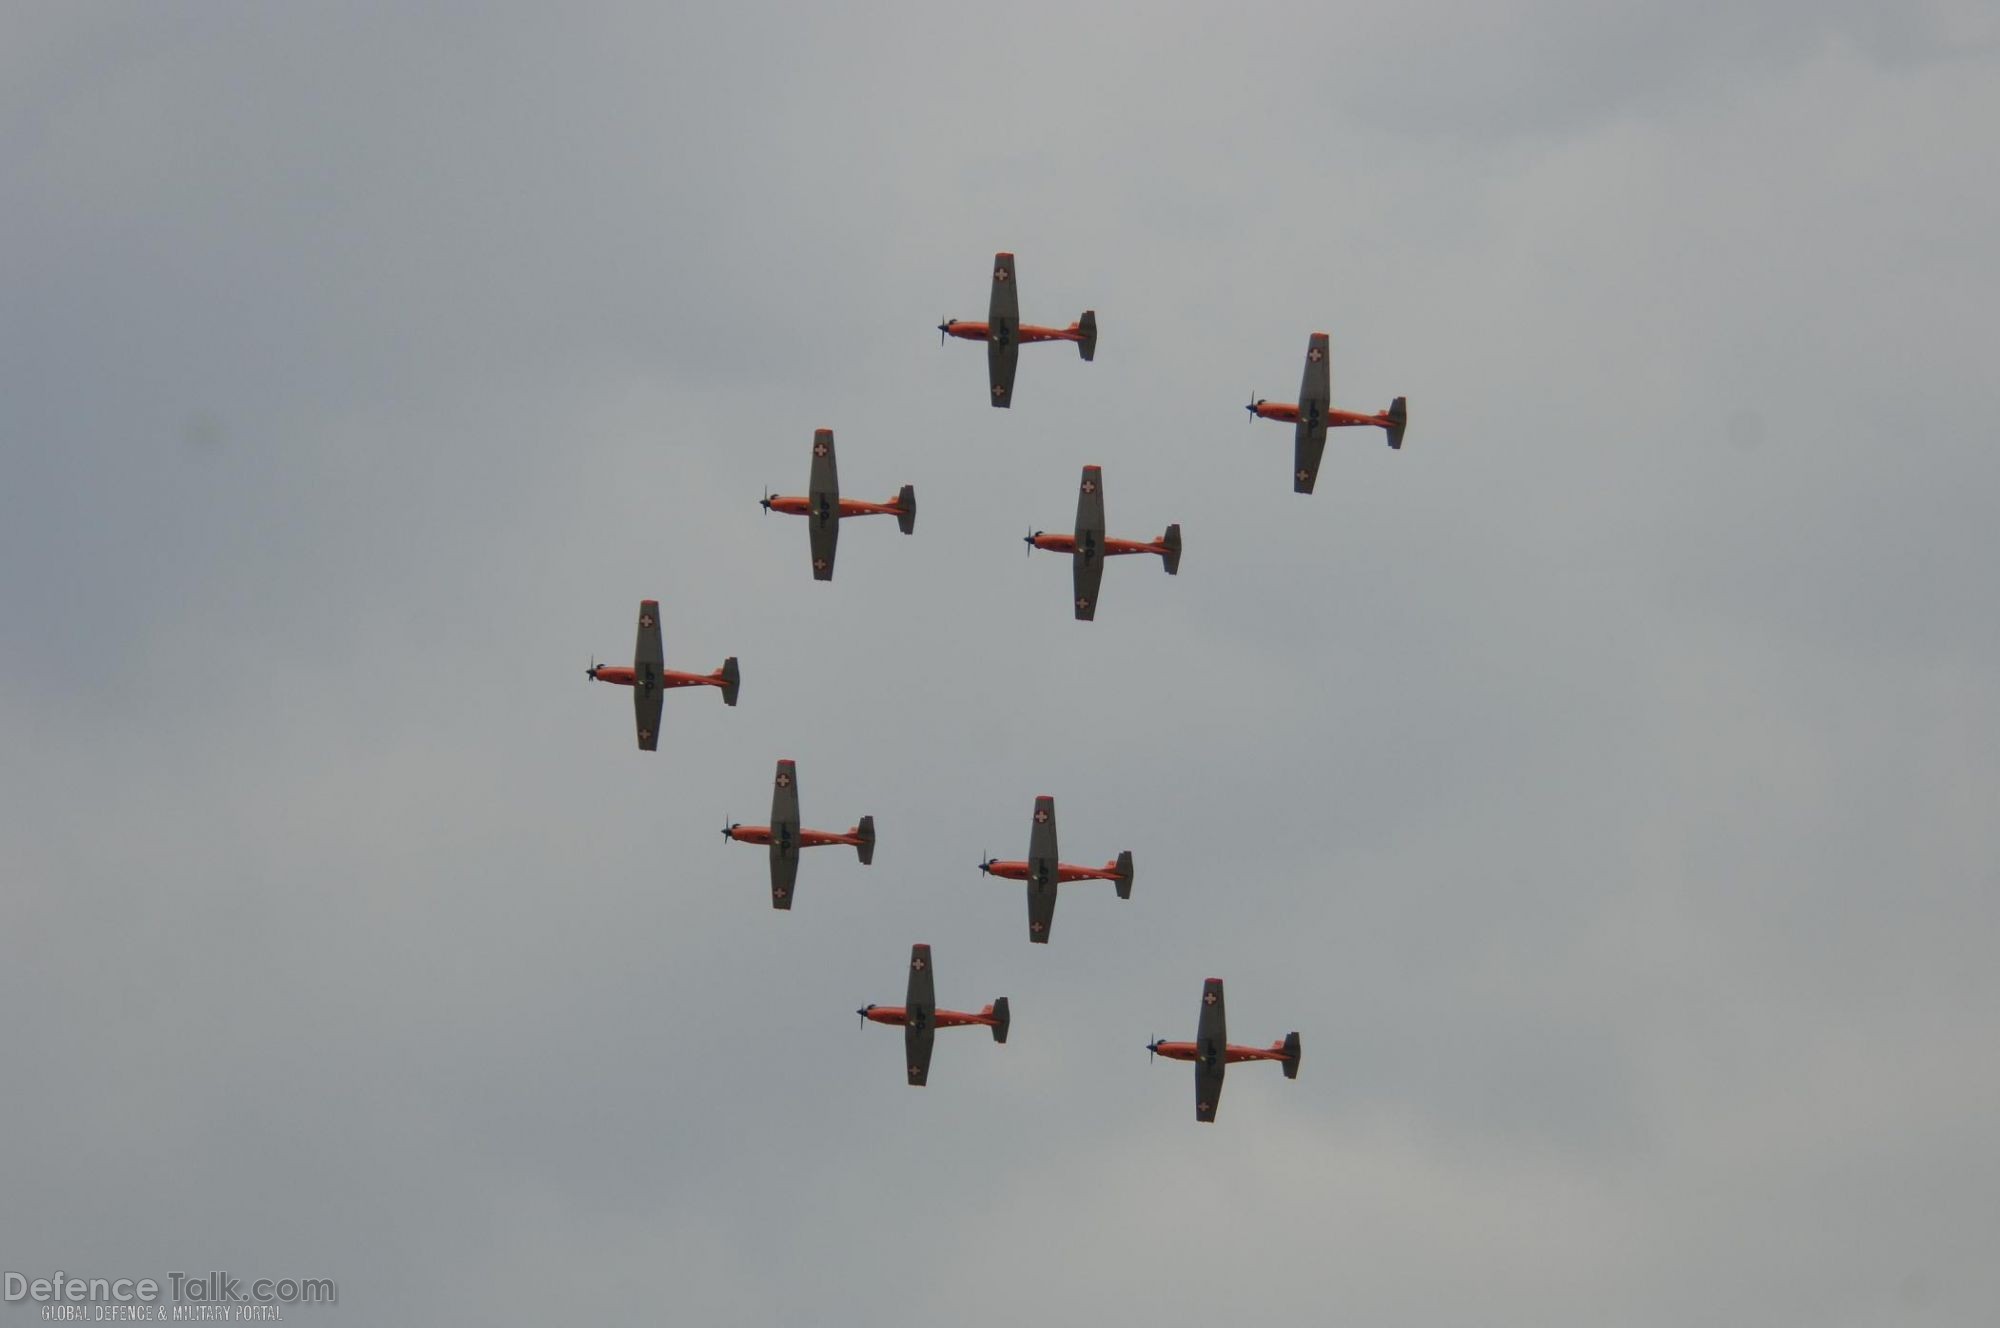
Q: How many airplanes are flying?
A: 9